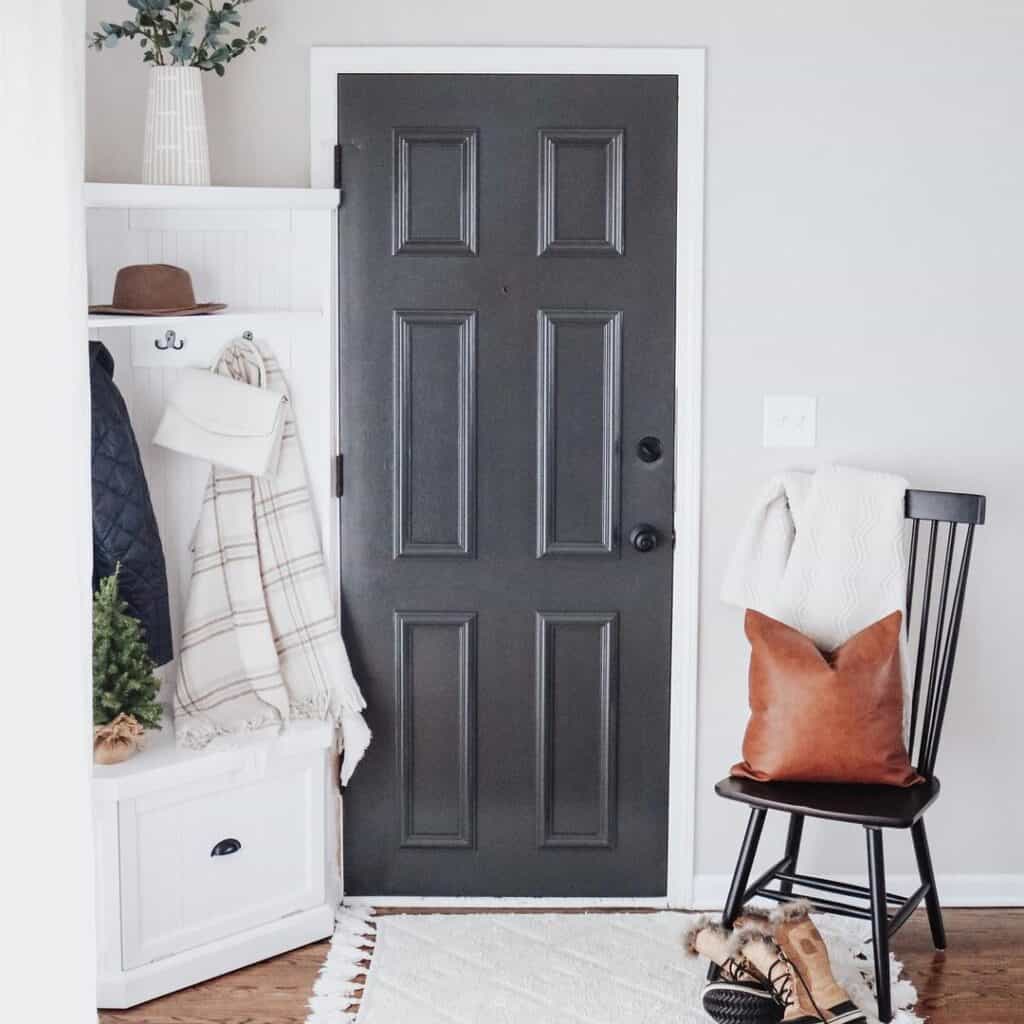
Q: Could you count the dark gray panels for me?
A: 6